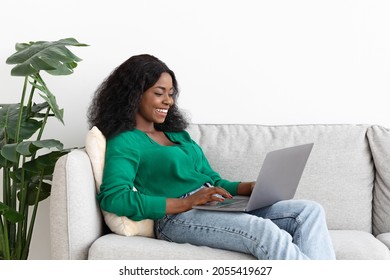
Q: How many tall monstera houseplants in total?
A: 1